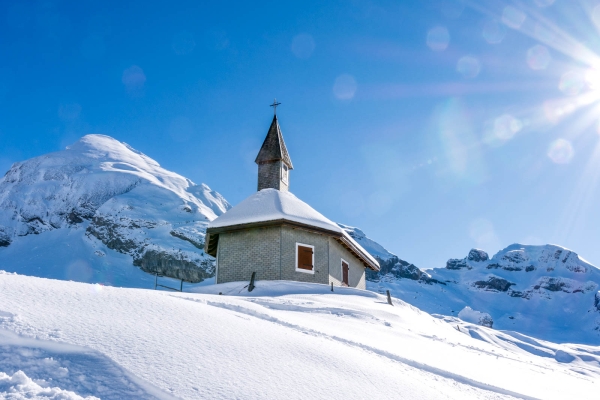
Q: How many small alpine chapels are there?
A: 1